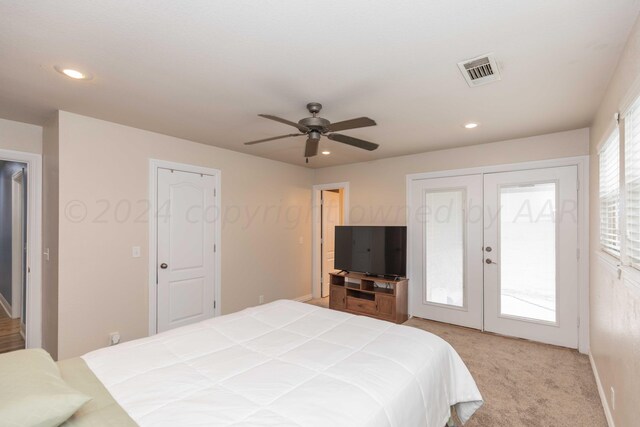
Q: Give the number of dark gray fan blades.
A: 5